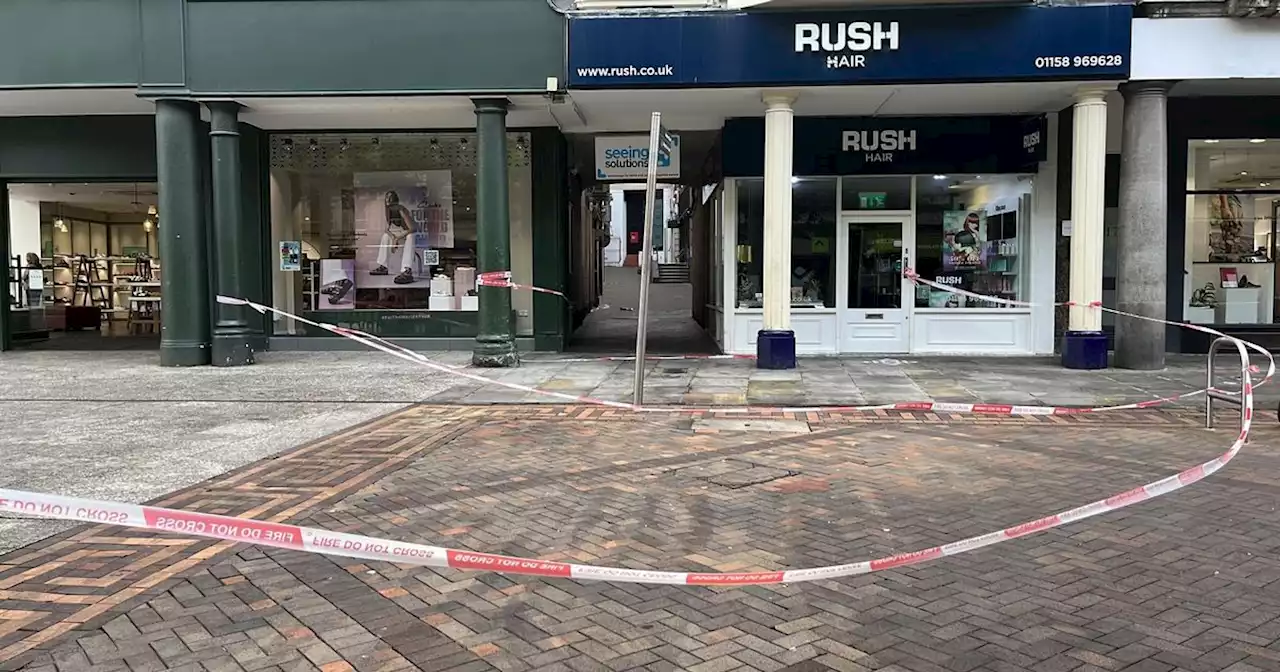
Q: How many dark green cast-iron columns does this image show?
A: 3